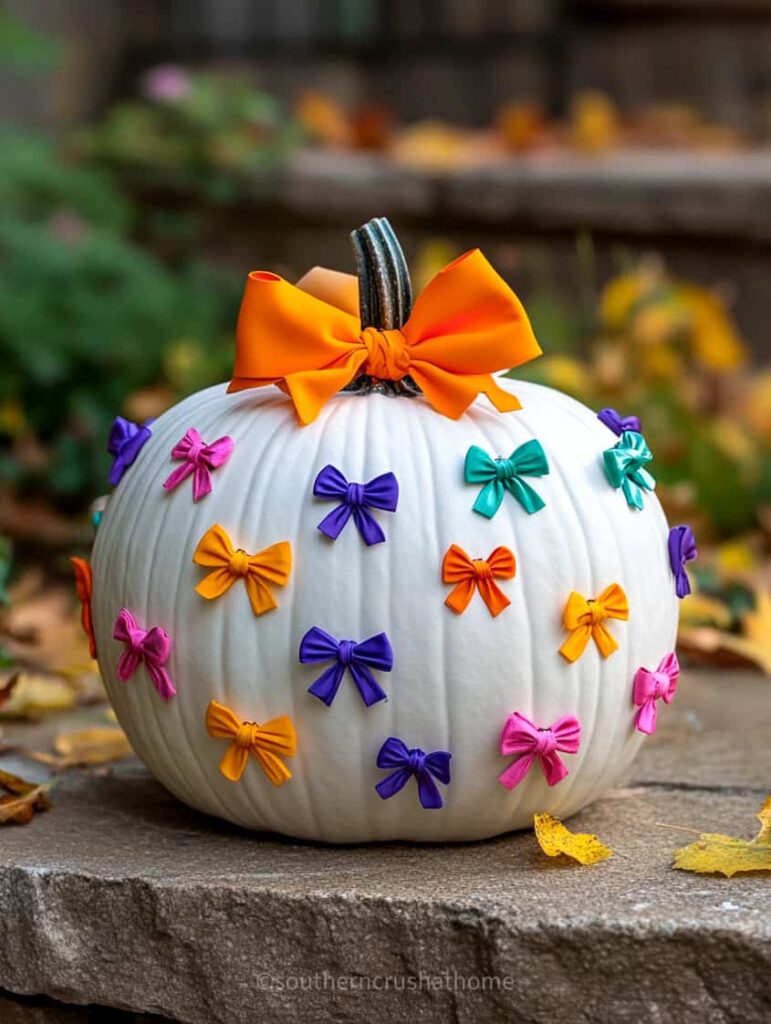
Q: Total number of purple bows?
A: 6